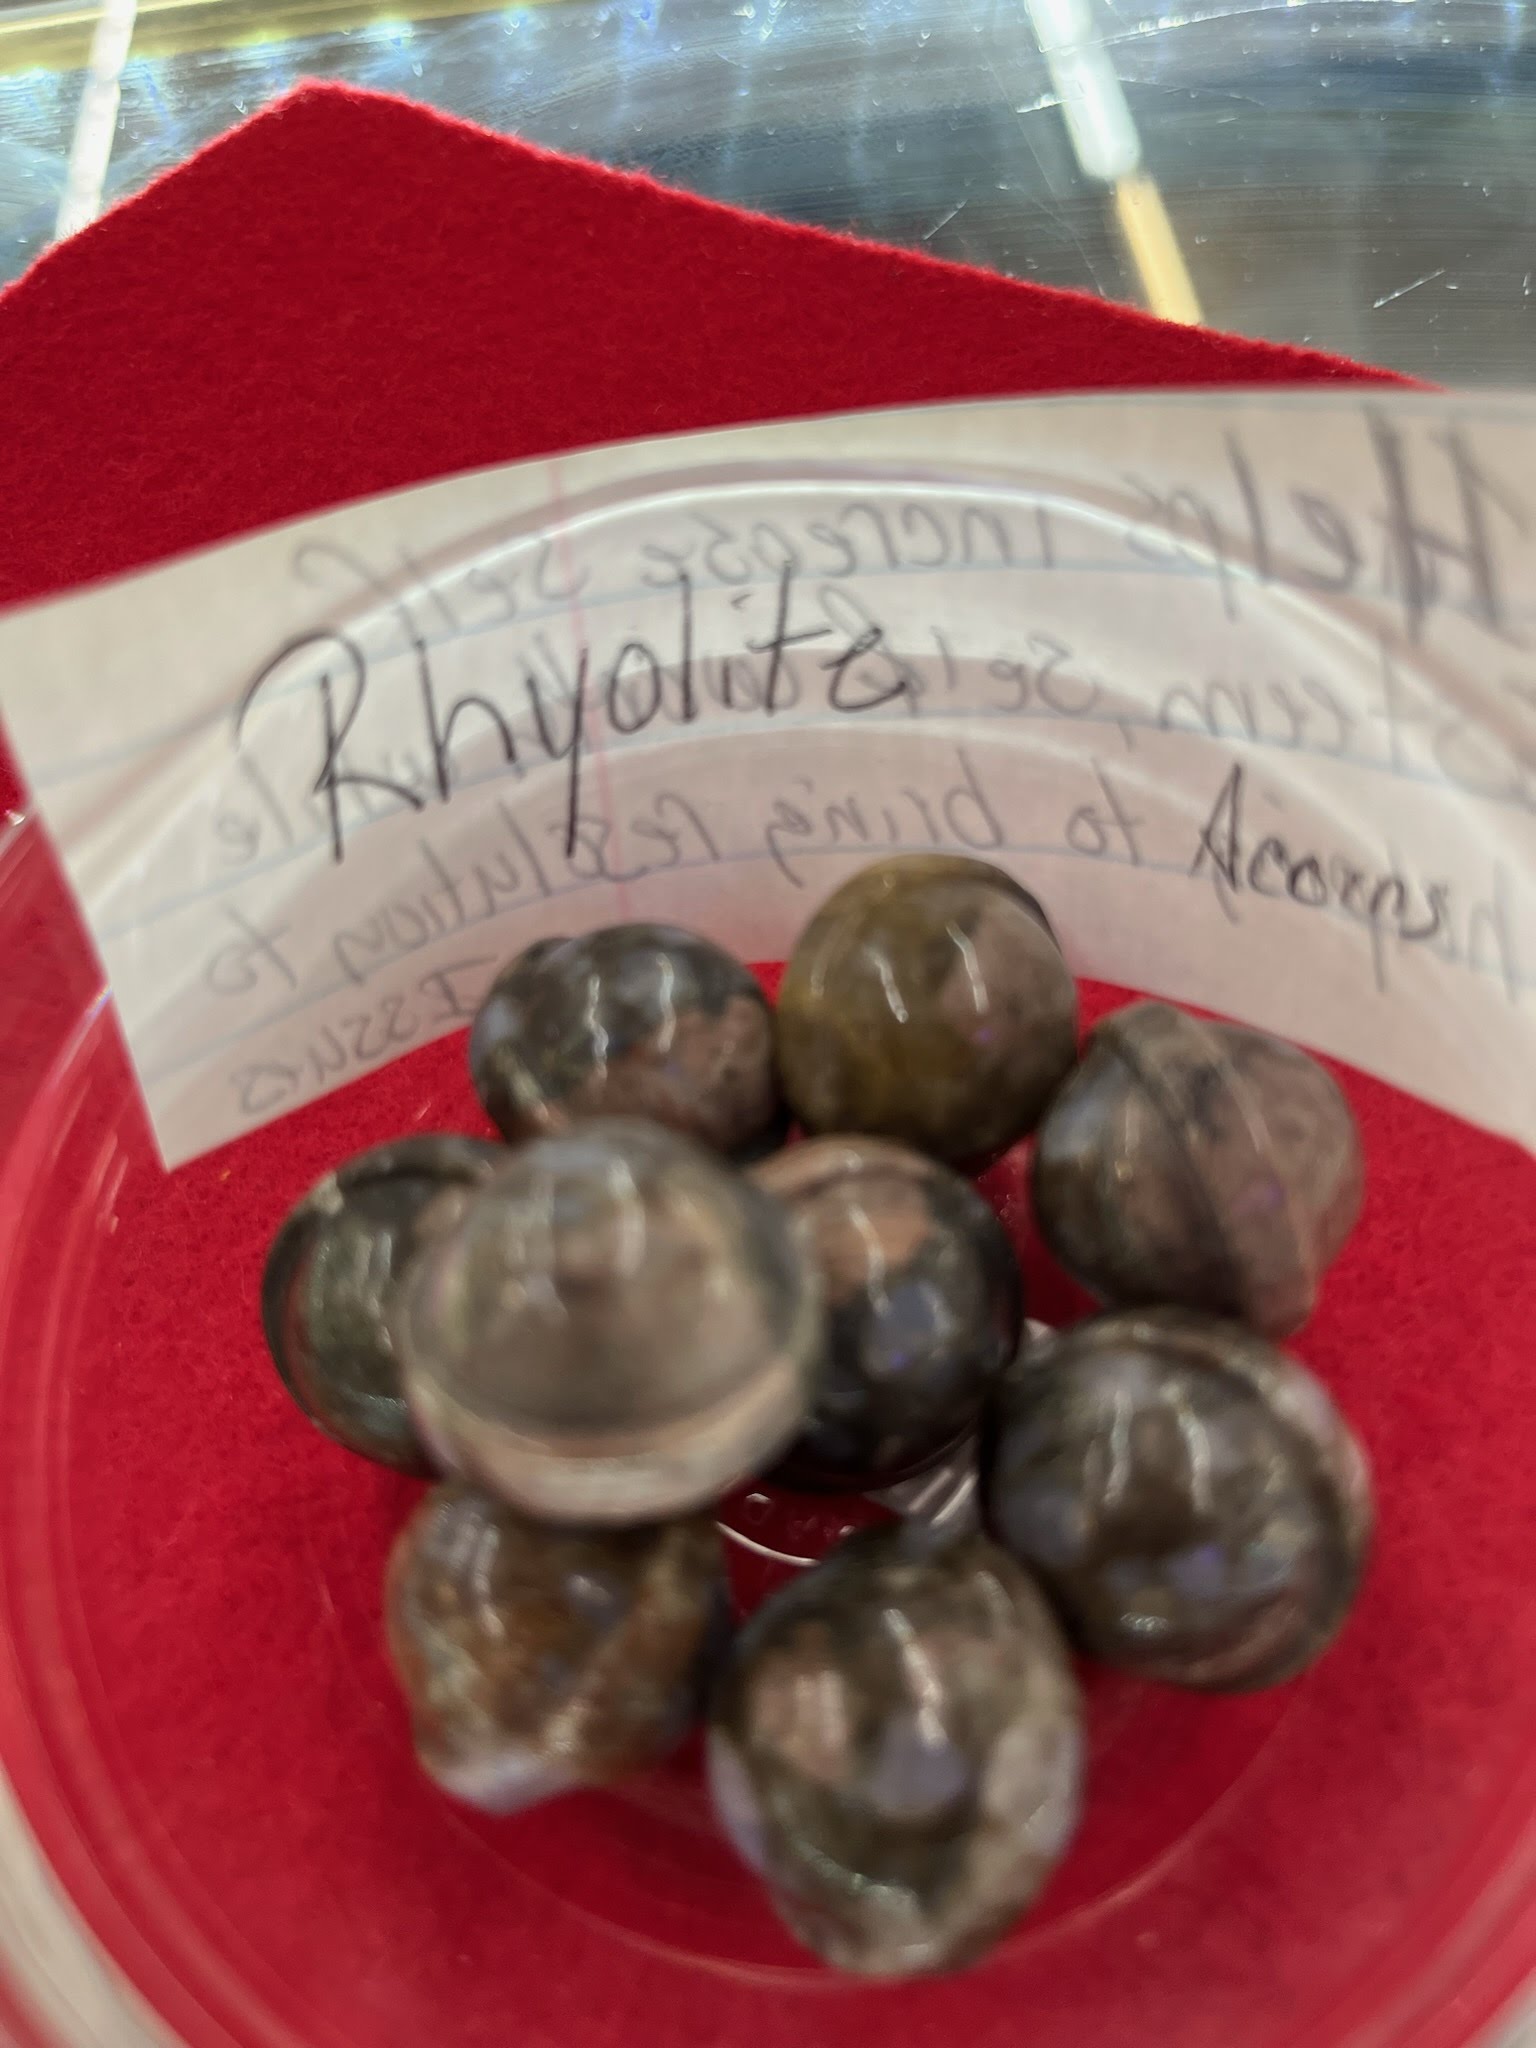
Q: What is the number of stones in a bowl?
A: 9